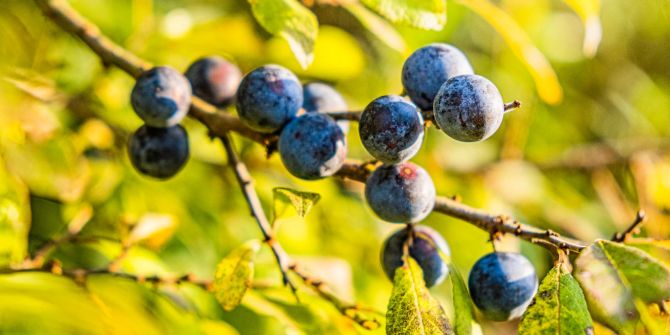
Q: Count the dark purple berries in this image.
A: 12